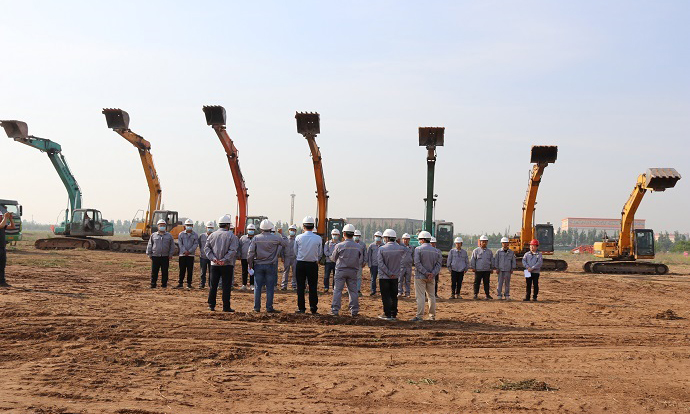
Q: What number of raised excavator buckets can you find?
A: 7